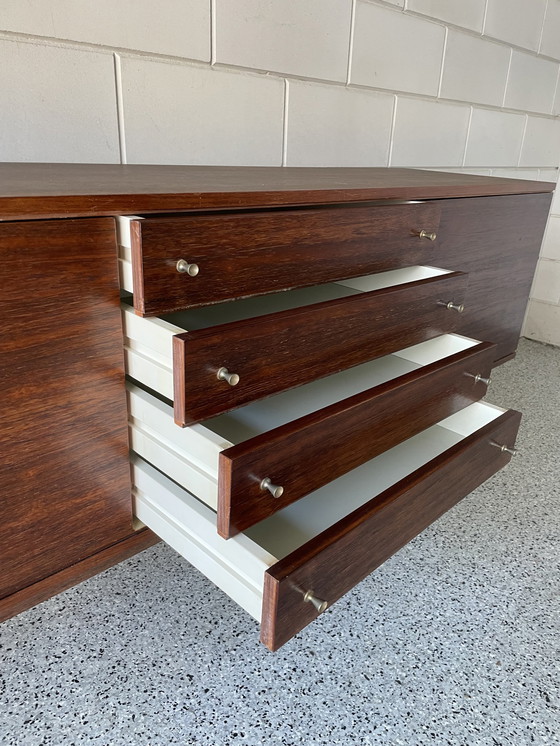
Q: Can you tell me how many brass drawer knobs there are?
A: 8